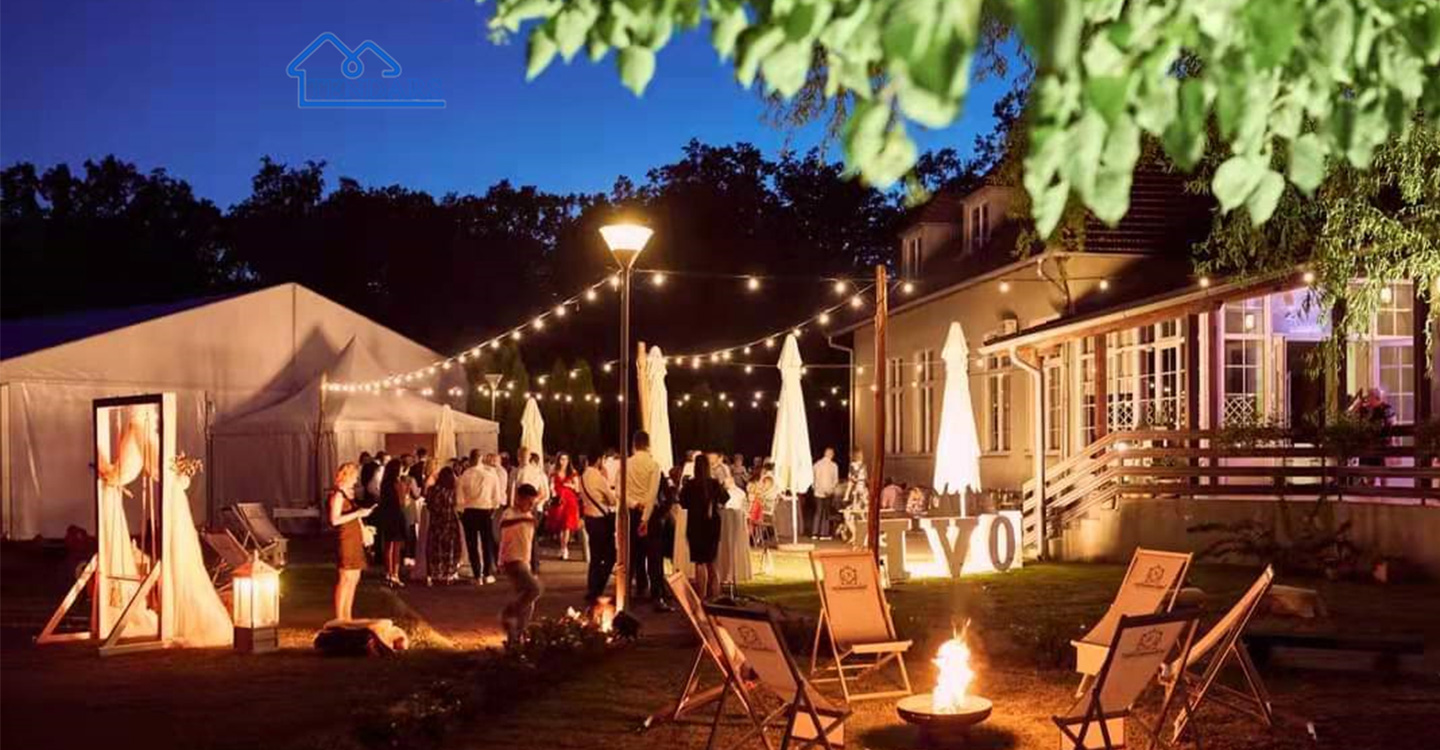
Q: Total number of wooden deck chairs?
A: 8